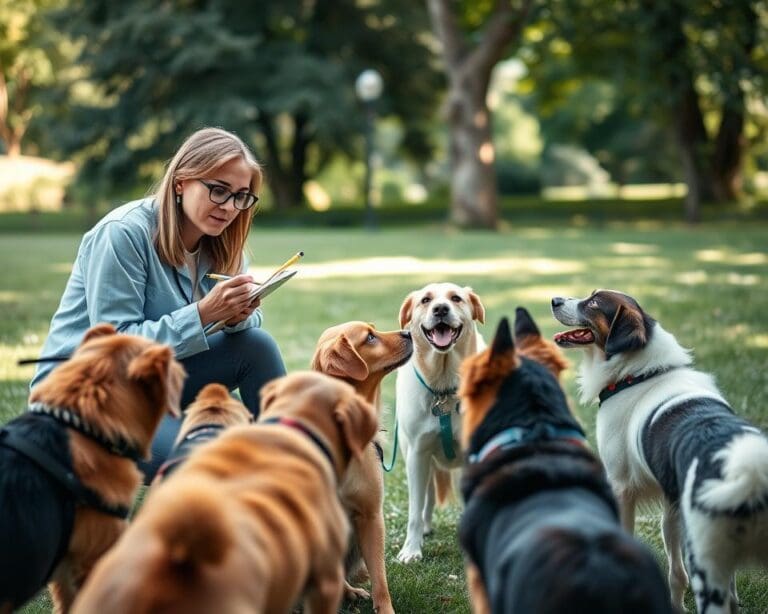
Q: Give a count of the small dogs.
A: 1